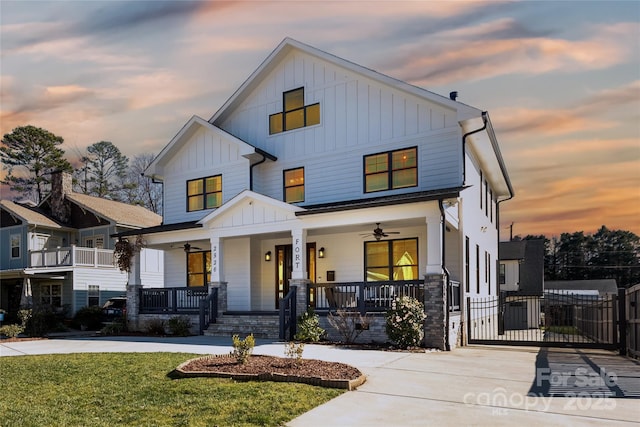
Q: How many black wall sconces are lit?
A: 2